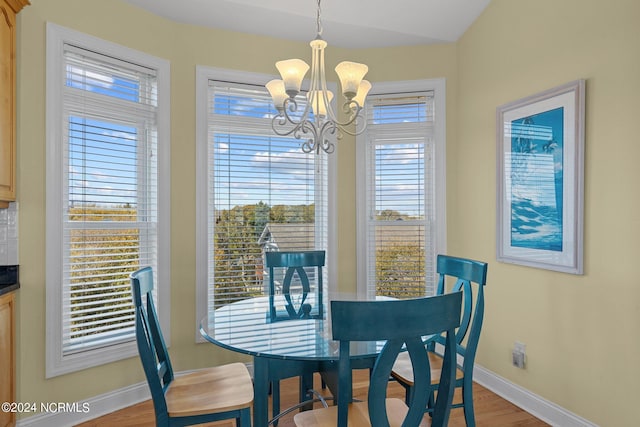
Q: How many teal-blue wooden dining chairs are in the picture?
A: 4